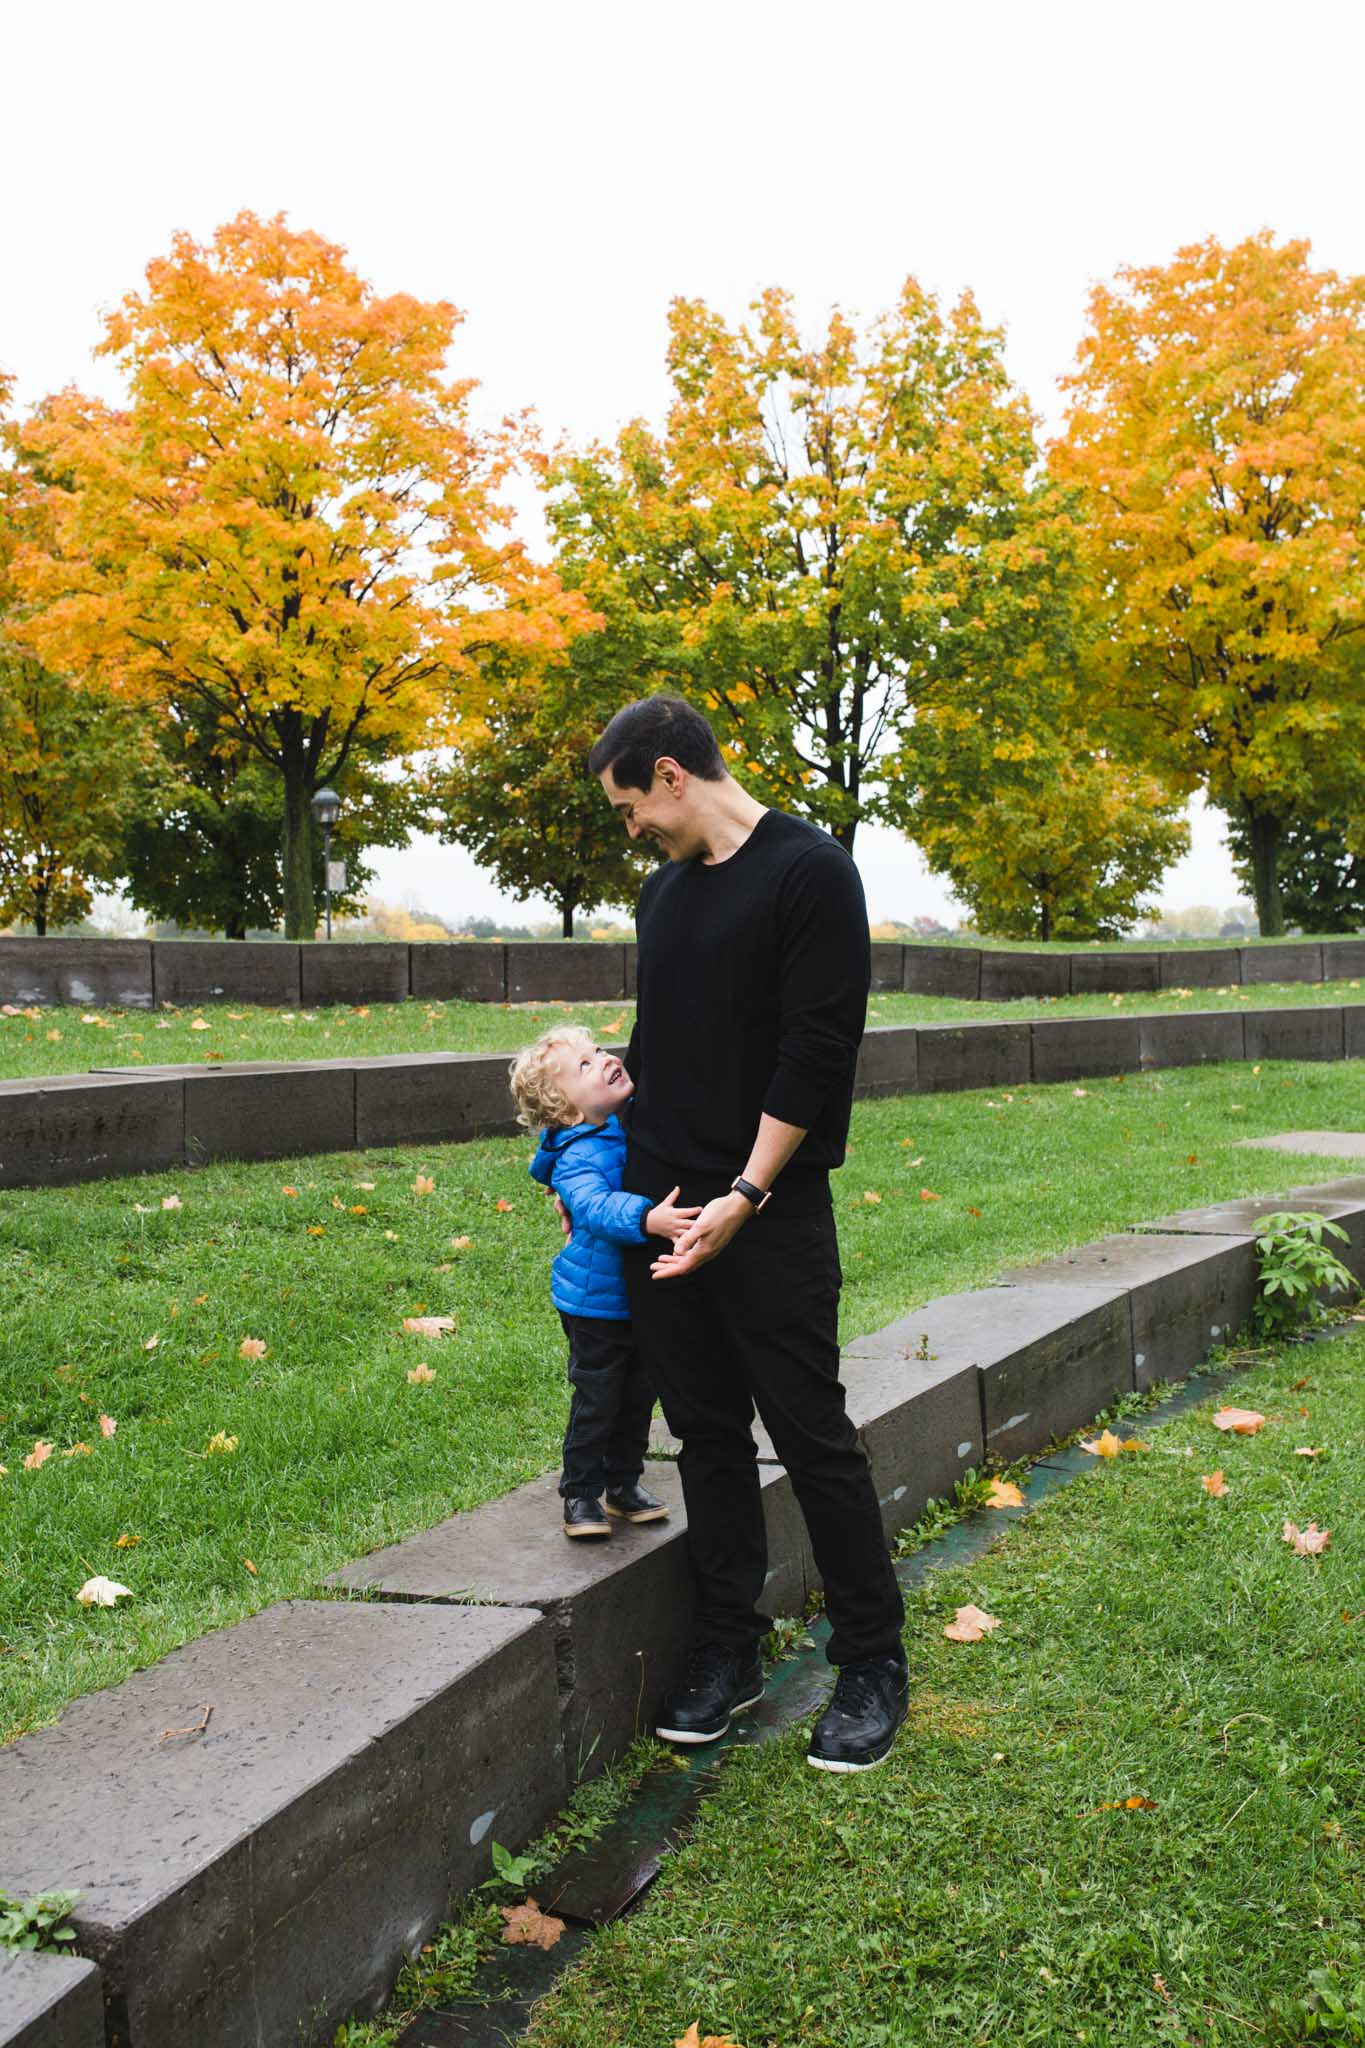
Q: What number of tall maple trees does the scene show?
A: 3